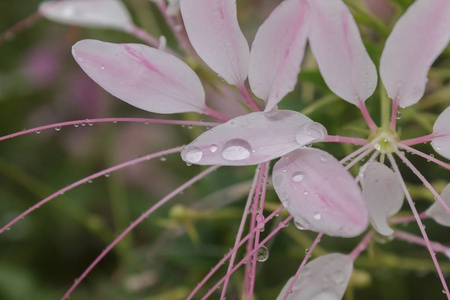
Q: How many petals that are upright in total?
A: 4